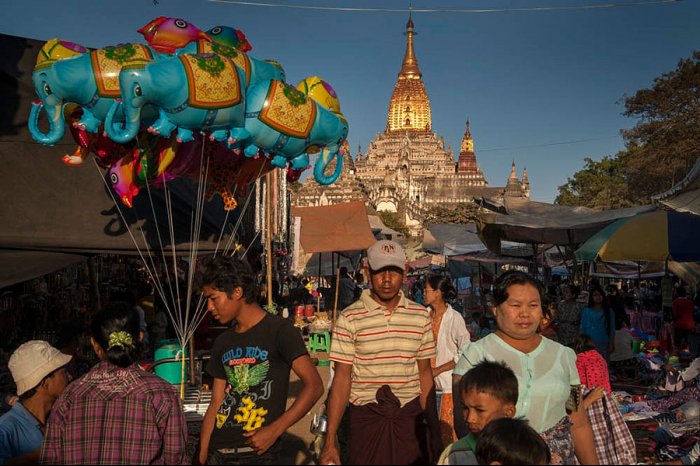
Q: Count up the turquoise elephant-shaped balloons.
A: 4